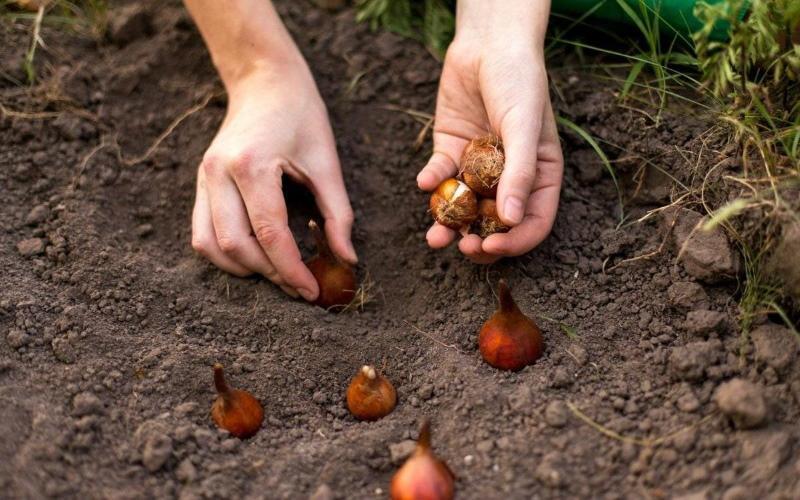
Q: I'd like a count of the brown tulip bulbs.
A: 8